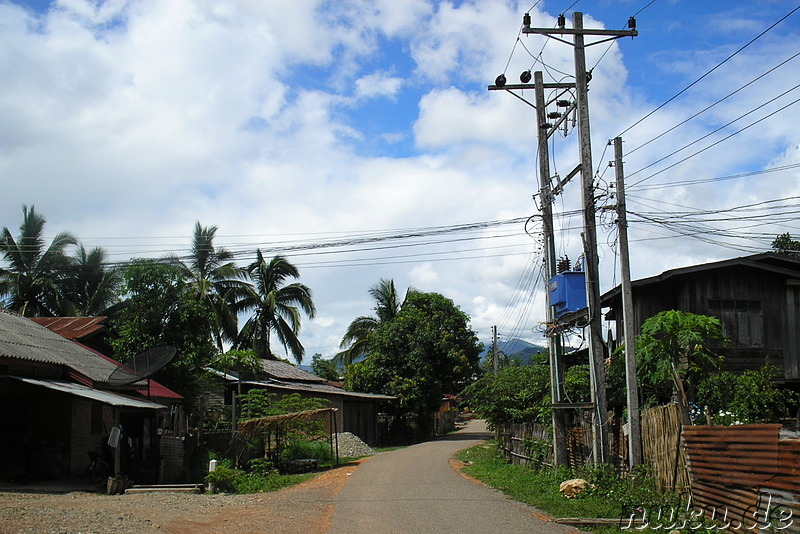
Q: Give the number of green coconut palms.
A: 5